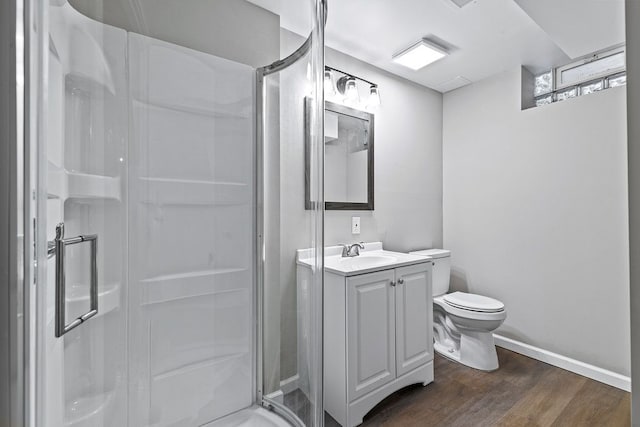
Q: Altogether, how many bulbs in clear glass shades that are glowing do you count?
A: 3